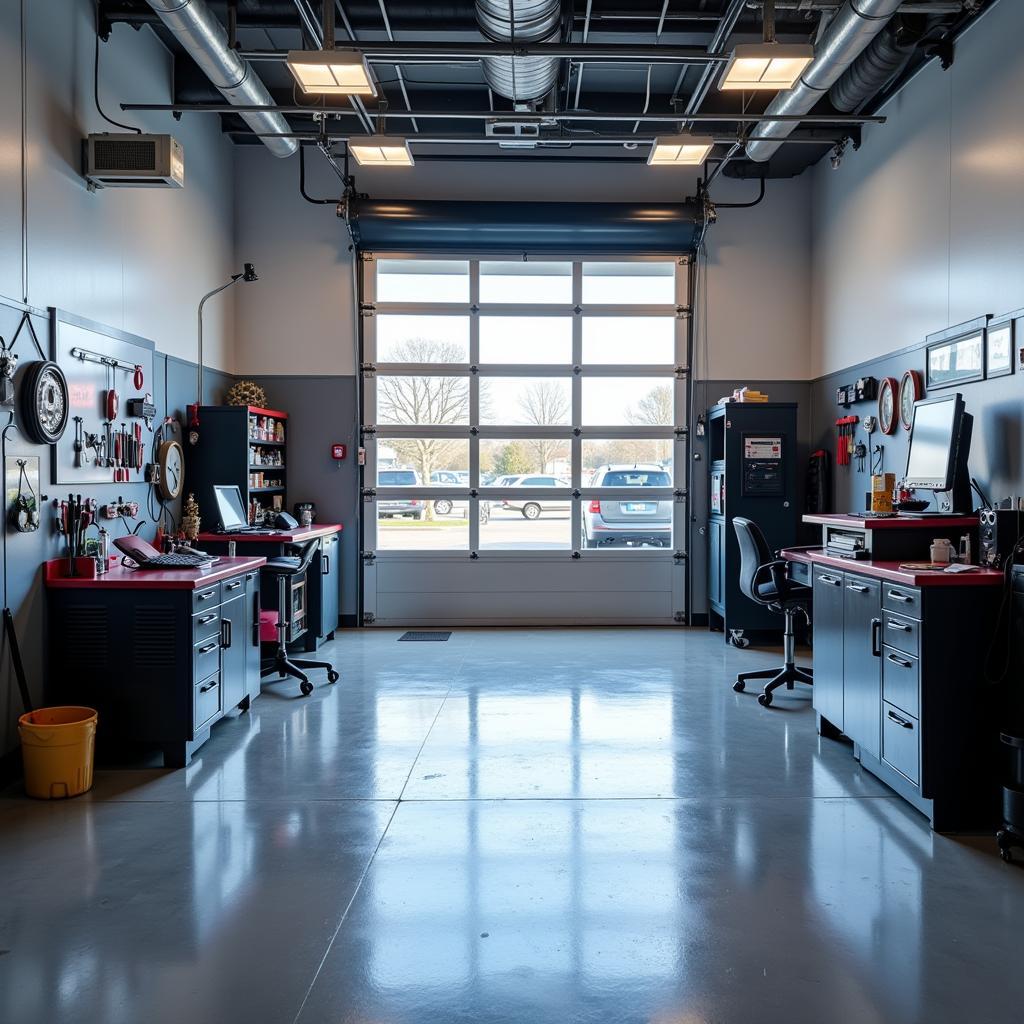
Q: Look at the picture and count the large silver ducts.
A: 3